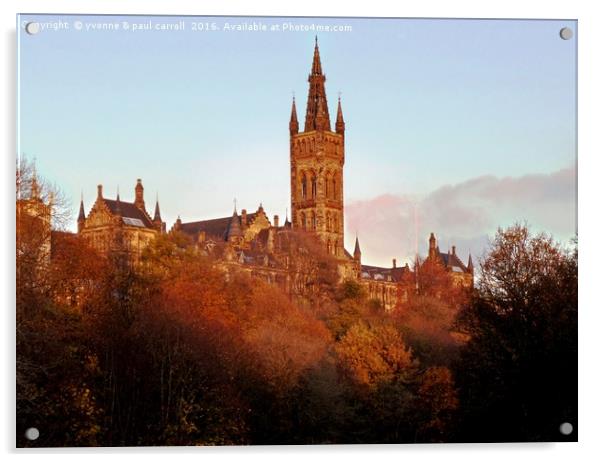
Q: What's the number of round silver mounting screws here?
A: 4